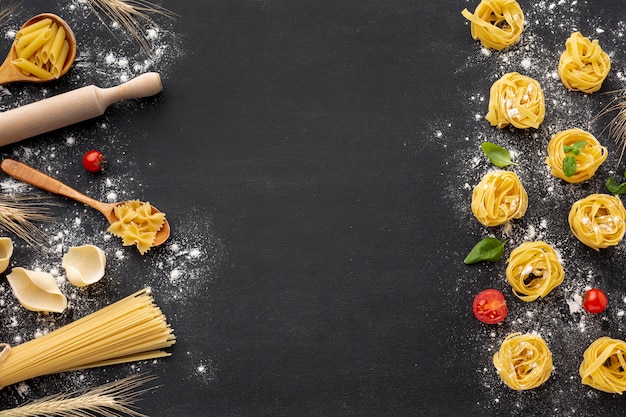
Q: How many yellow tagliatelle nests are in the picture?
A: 9